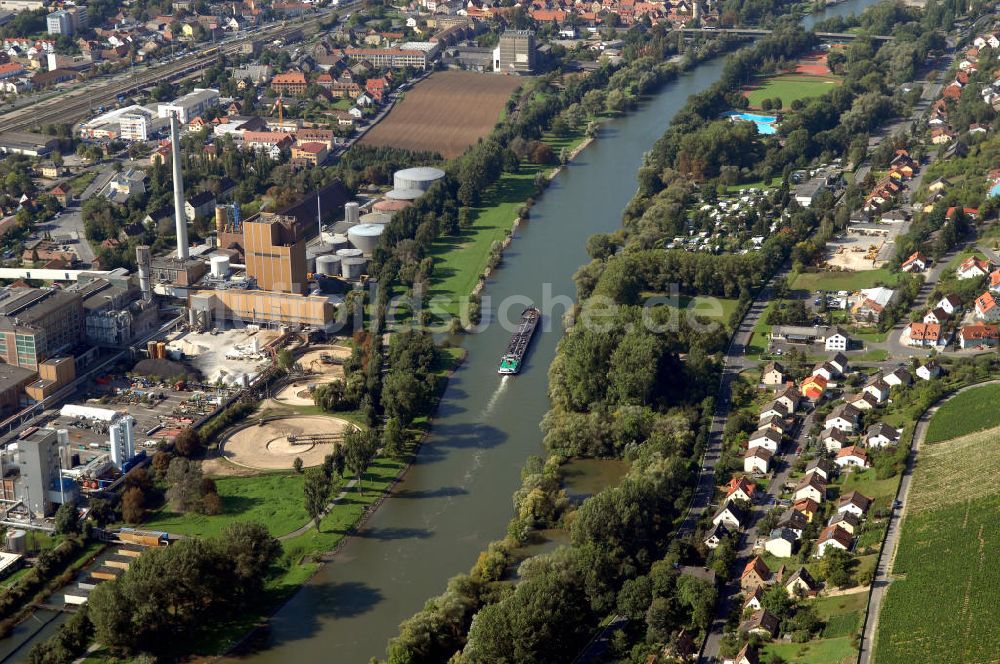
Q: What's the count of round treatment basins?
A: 3